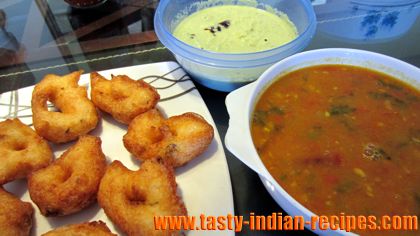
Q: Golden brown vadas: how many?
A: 8